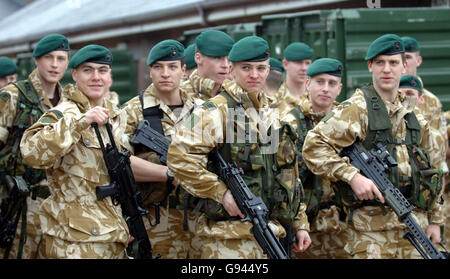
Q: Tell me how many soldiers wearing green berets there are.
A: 13